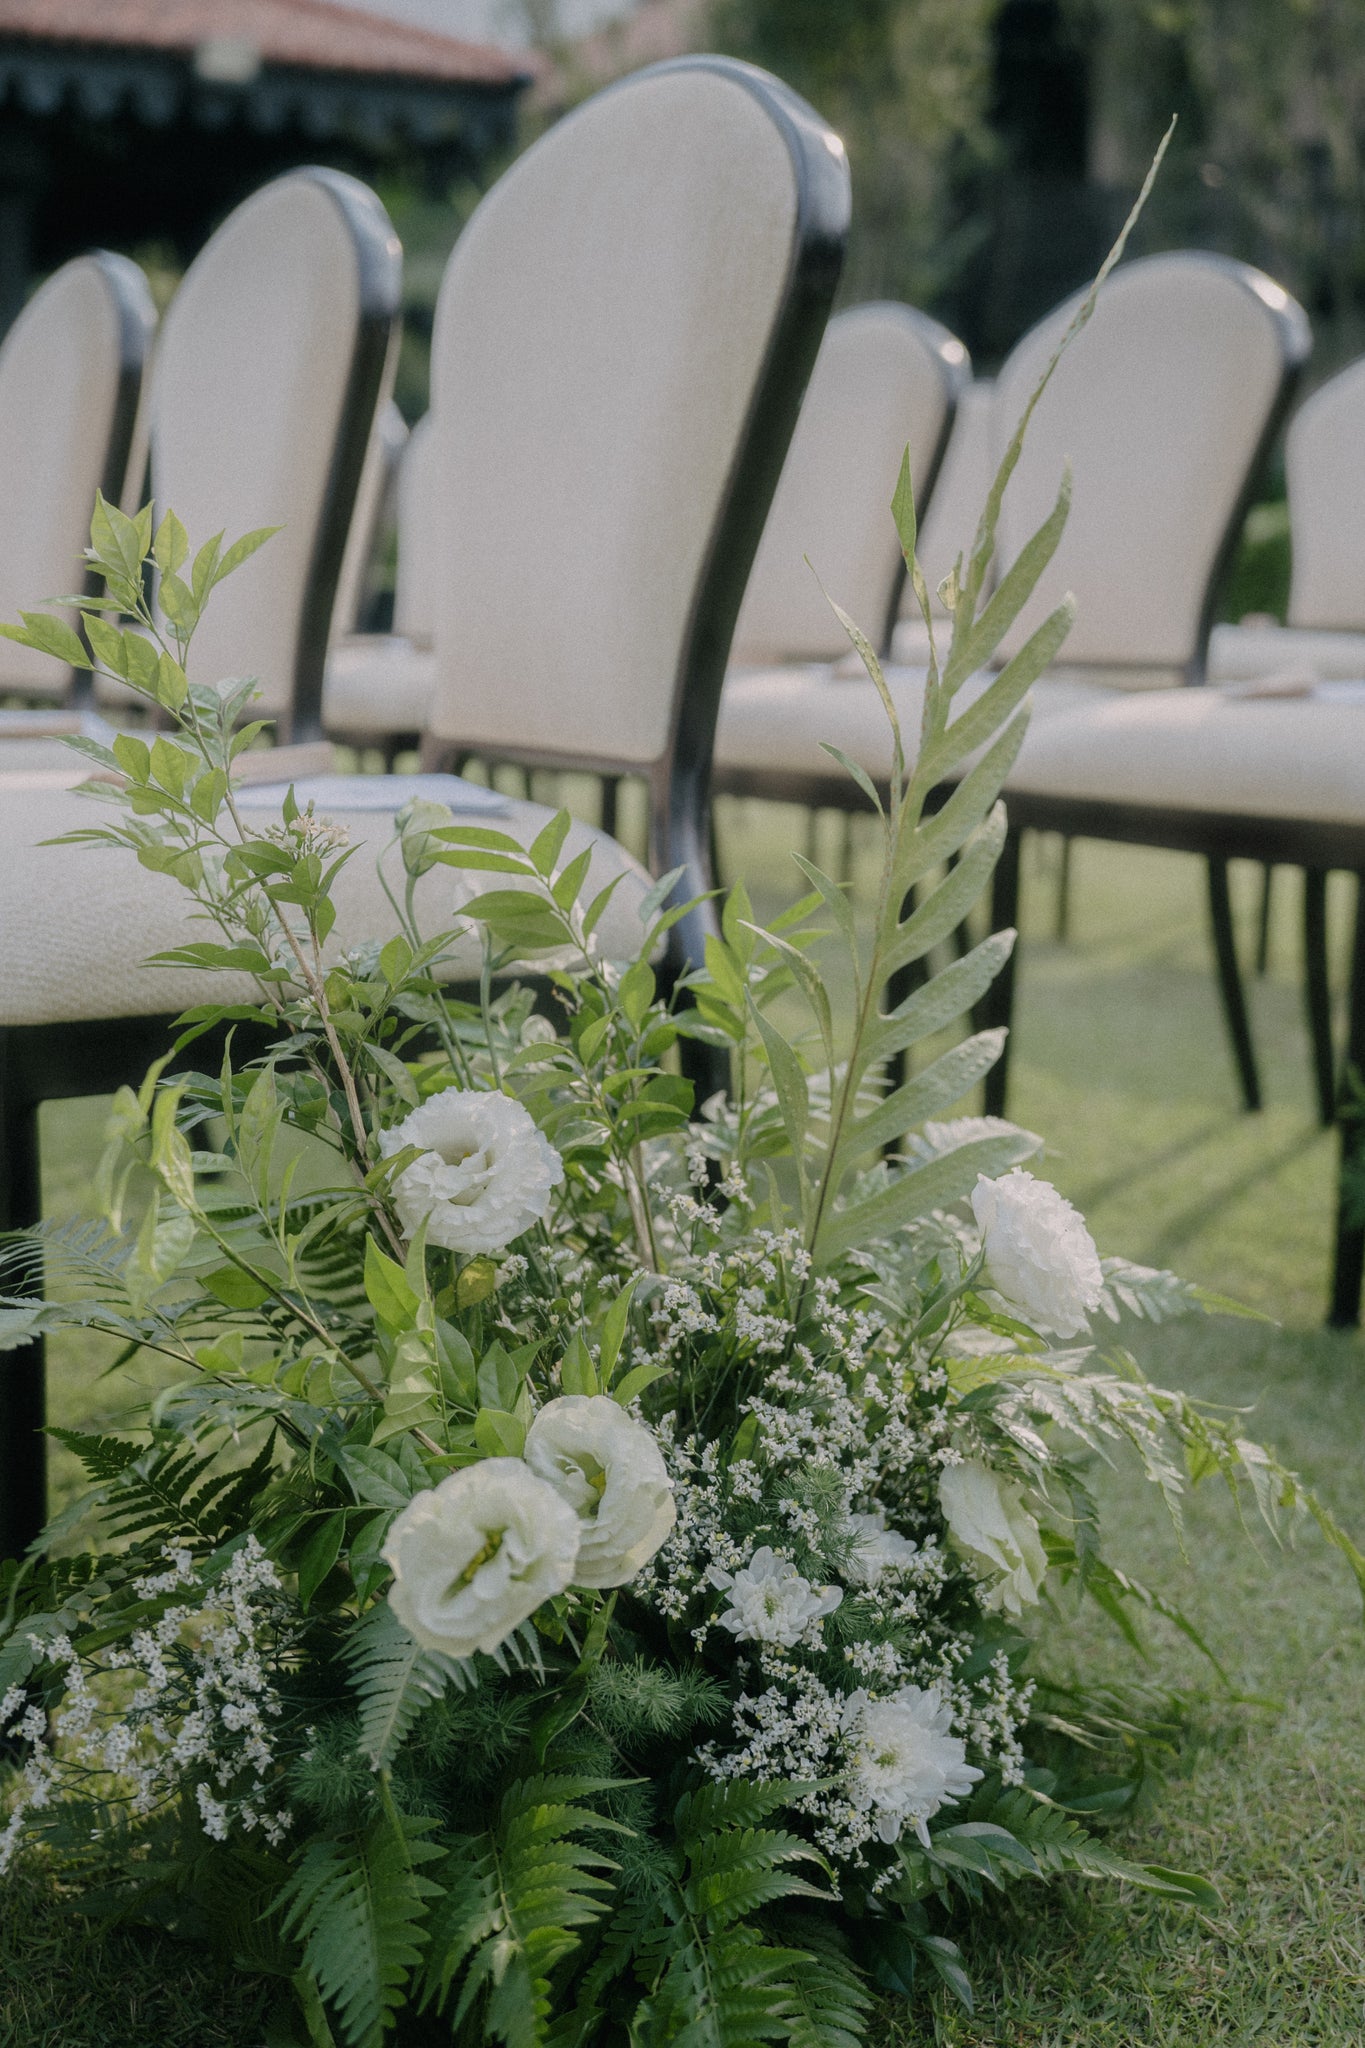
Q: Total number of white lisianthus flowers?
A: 5